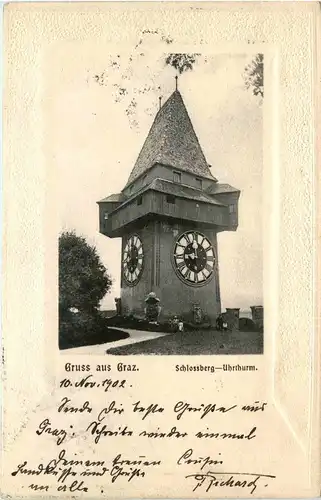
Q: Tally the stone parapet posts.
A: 2